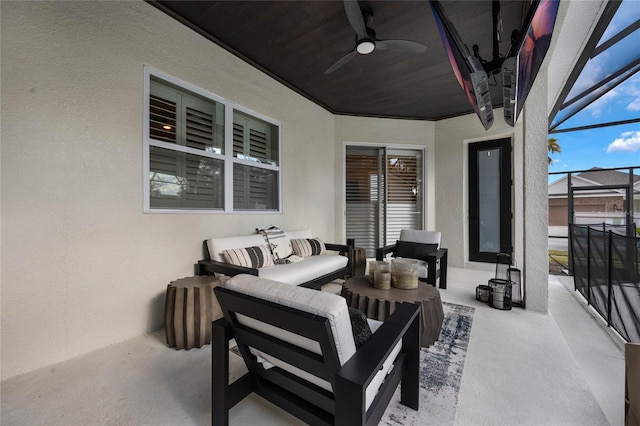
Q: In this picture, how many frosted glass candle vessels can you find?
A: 3